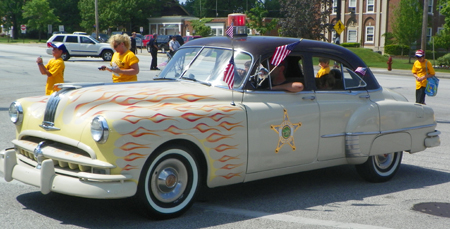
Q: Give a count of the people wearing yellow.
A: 4